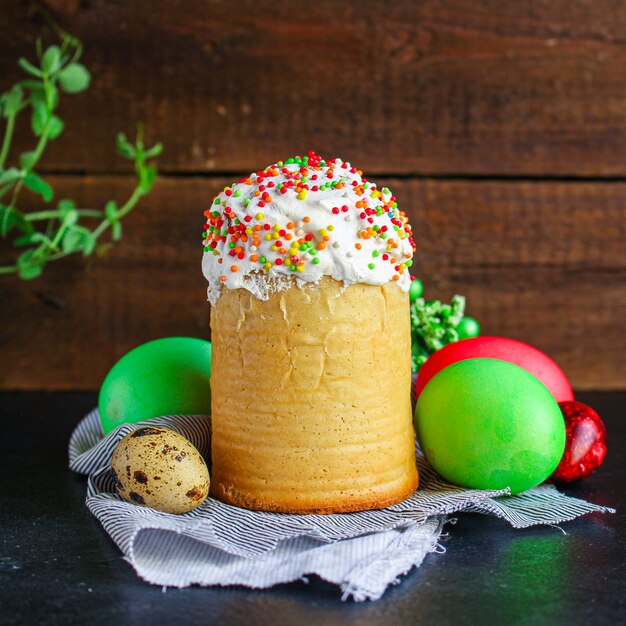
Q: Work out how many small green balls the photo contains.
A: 2